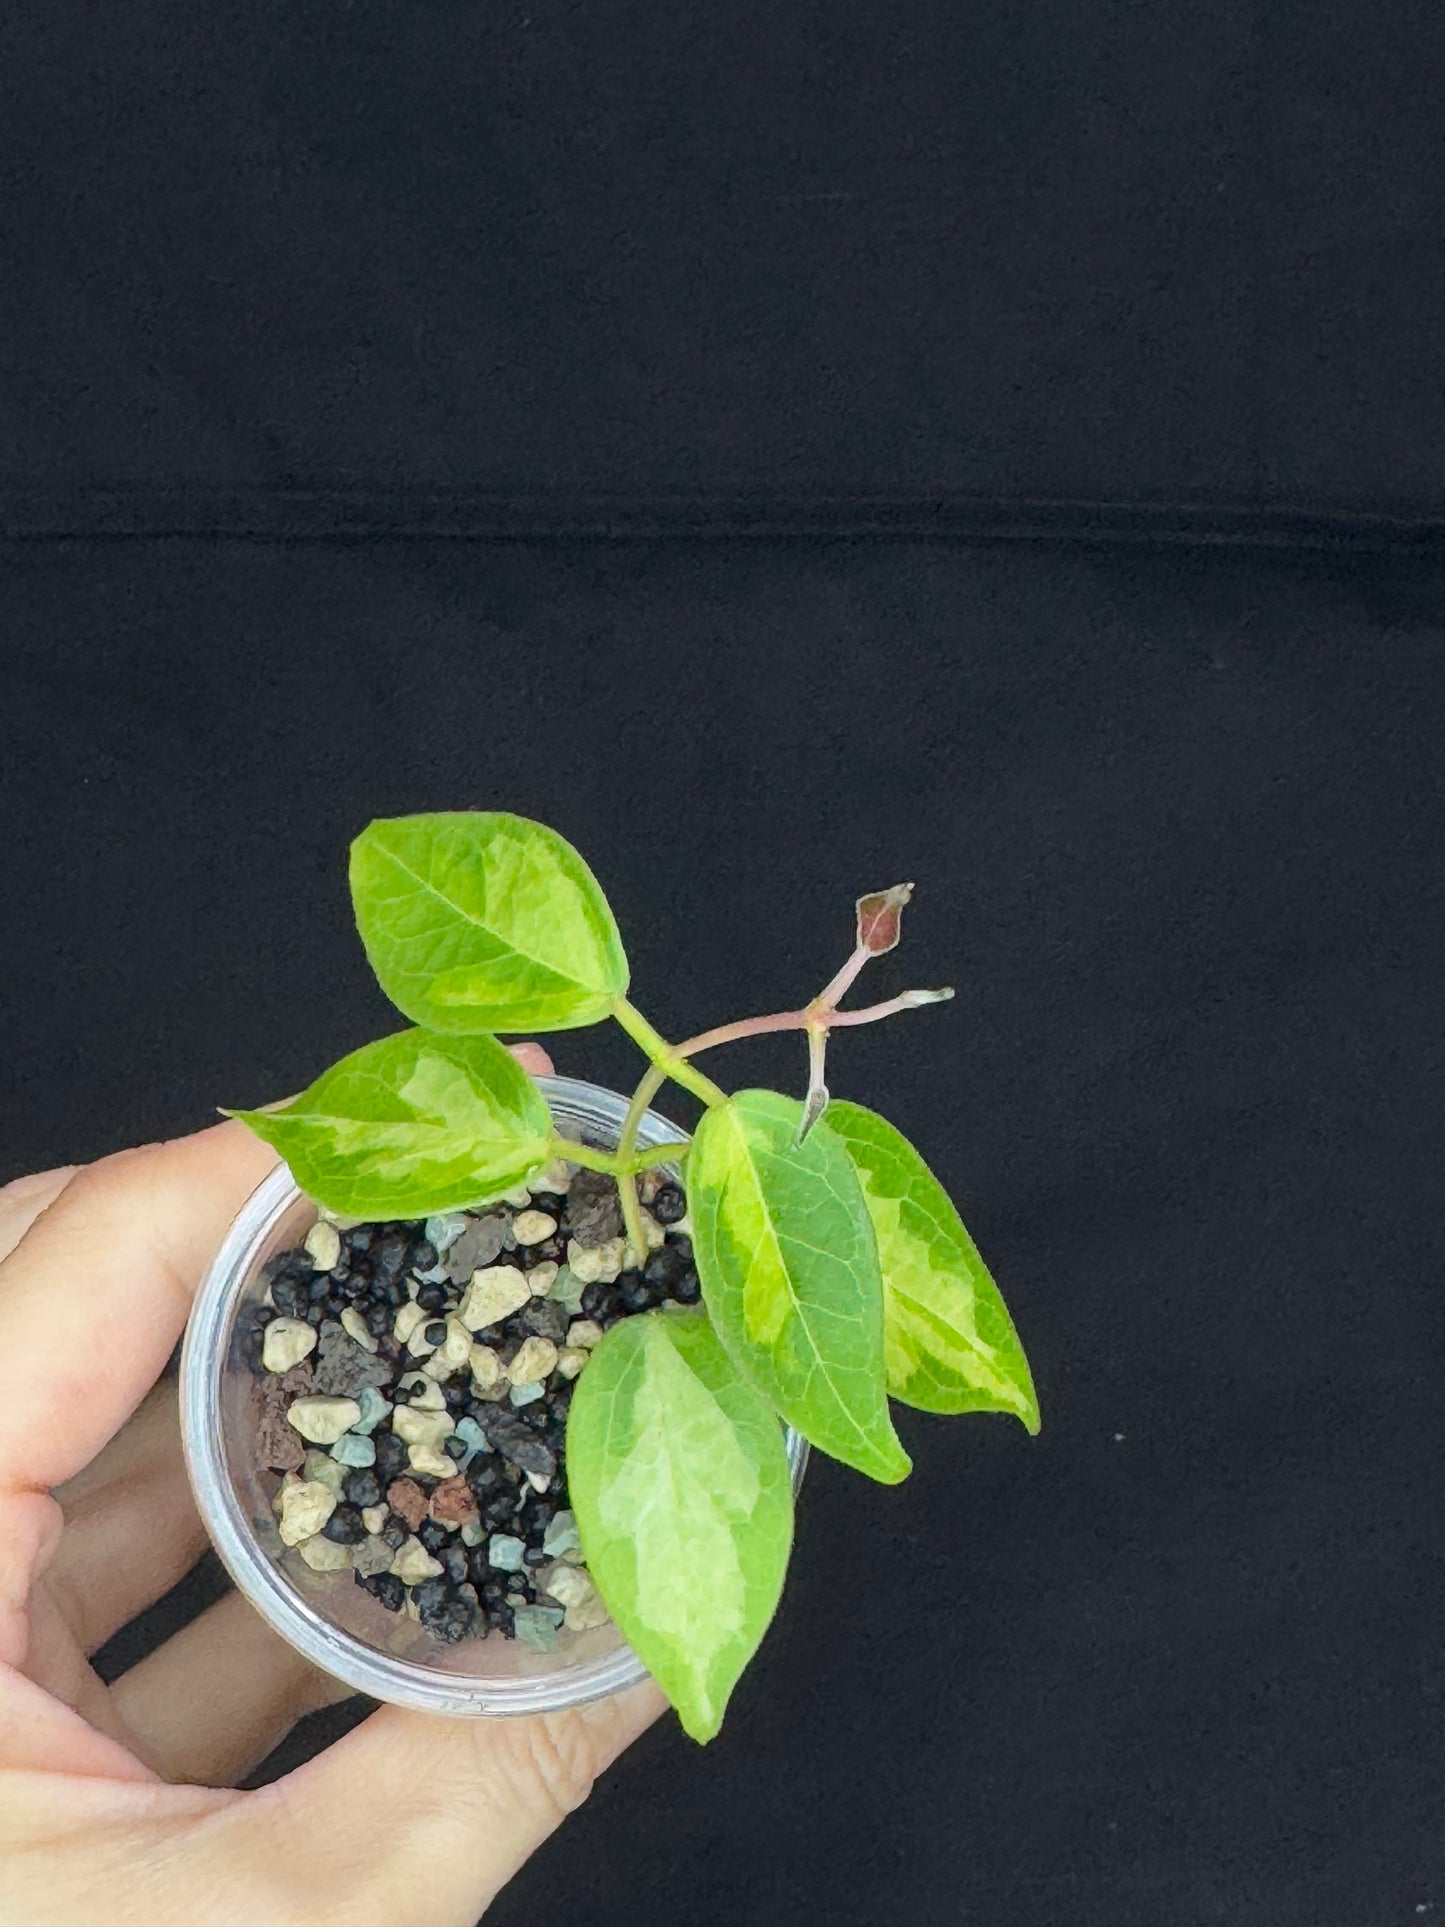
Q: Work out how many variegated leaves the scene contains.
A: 5